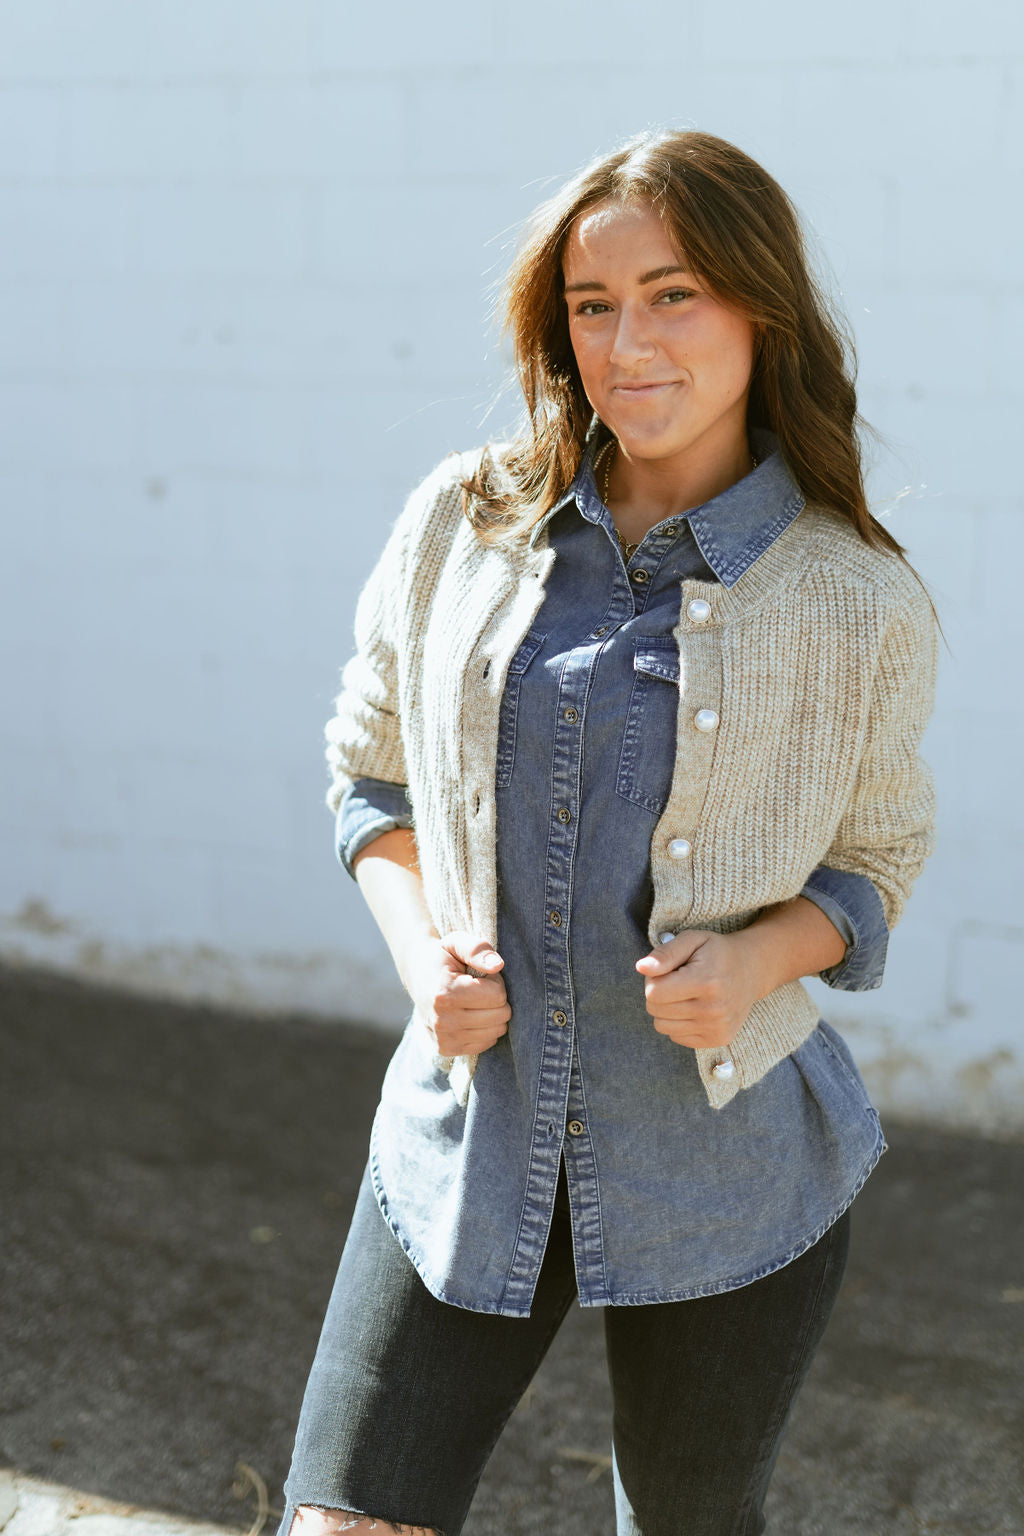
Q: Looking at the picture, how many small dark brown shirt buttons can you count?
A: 8